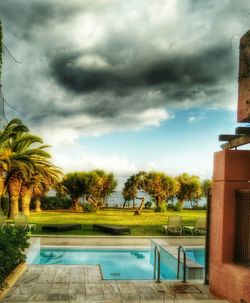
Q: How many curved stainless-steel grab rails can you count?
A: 2